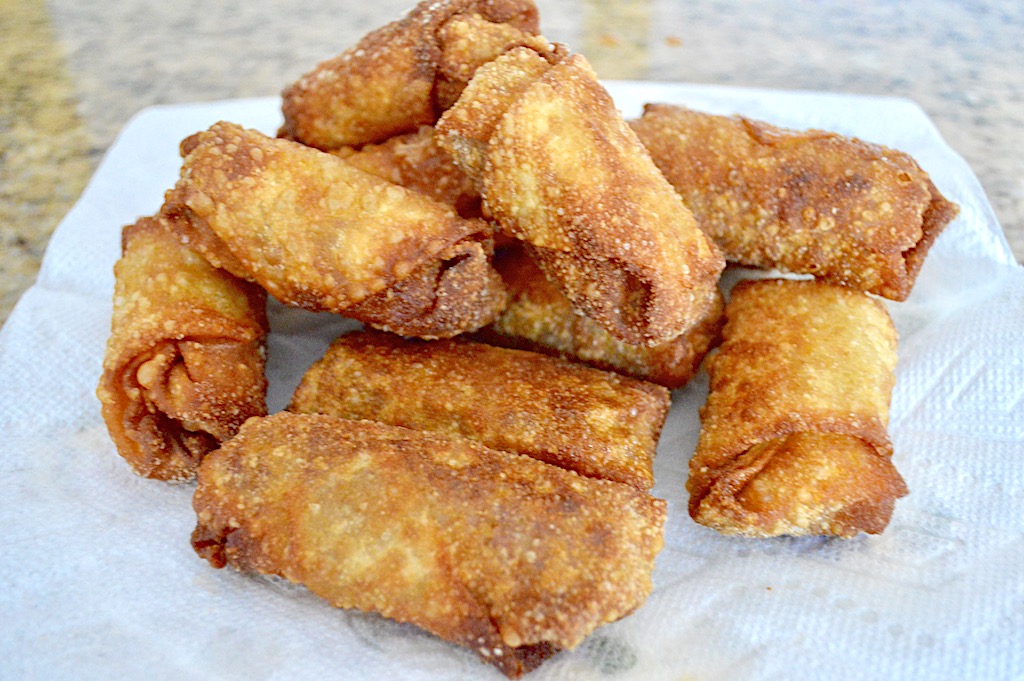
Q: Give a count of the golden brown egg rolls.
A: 10